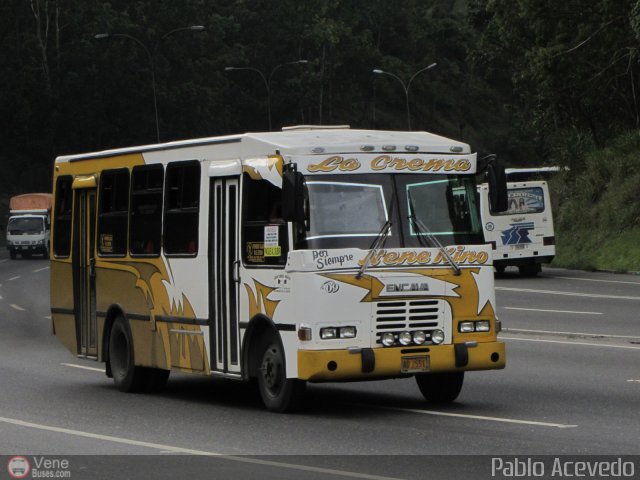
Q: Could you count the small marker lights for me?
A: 5